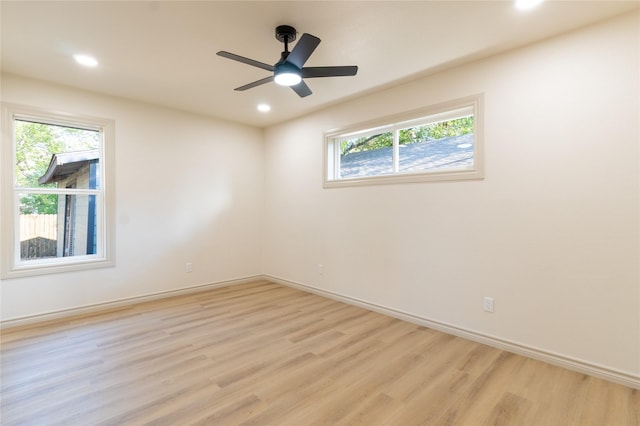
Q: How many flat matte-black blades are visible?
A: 5